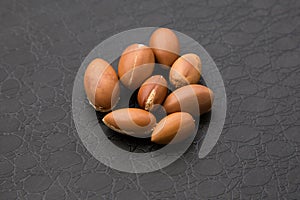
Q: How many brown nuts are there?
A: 8